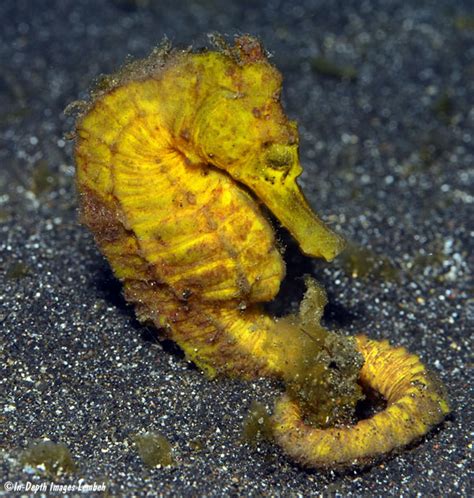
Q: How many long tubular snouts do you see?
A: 1